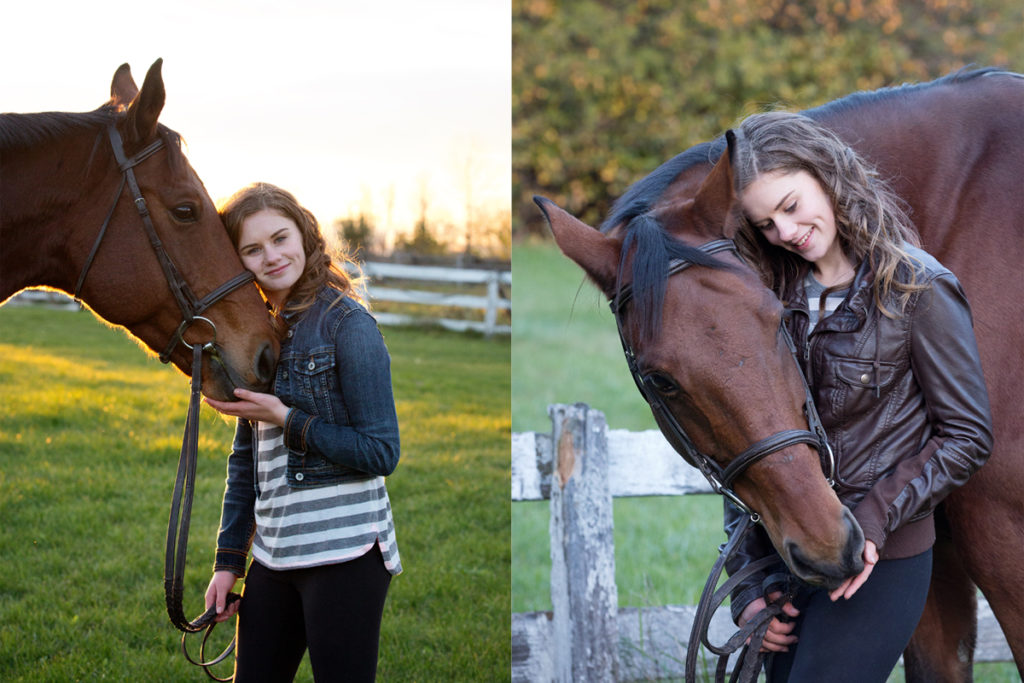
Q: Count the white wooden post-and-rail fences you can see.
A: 2